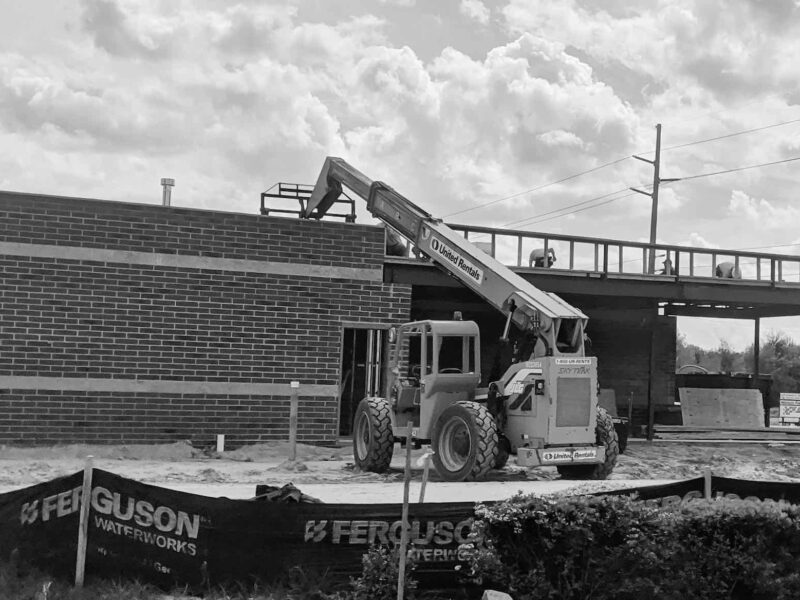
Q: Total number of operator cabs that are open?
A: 1